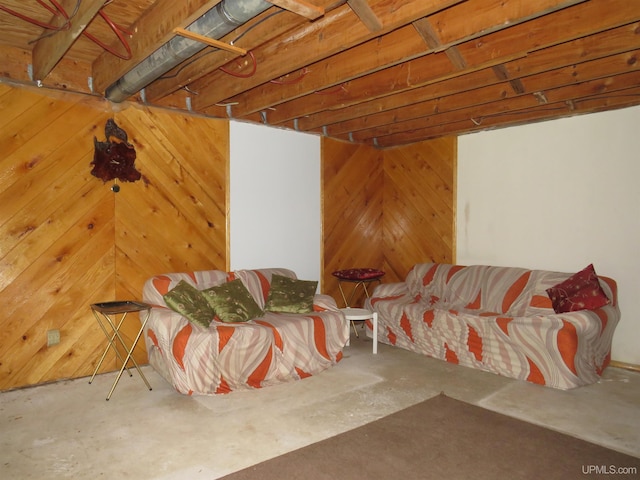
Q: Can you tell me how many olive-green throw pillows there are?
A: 3